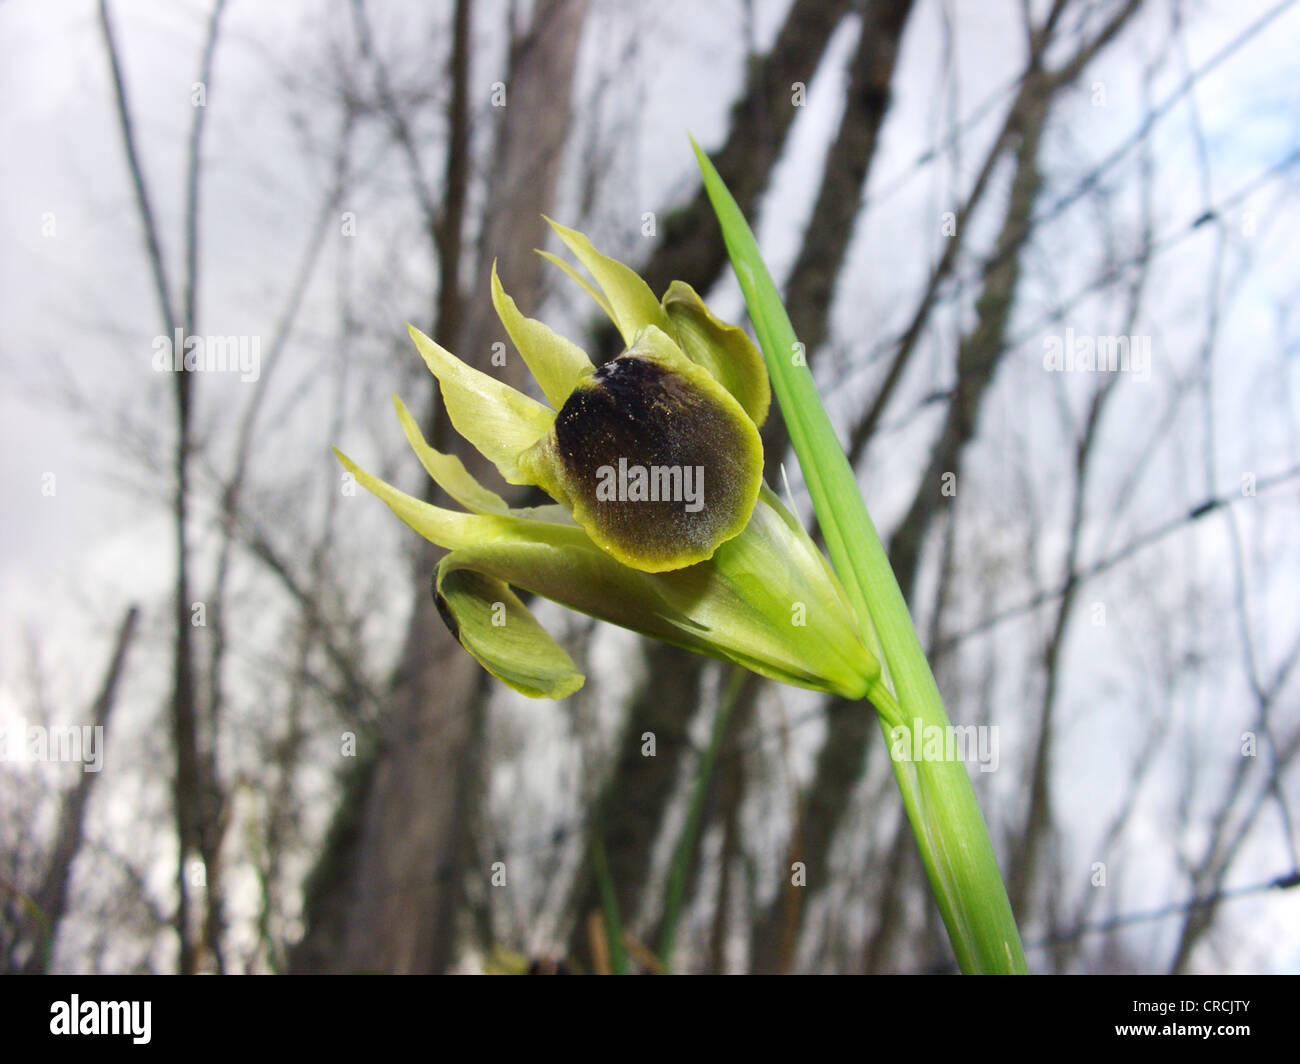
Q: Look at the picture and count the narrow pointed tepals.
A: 6